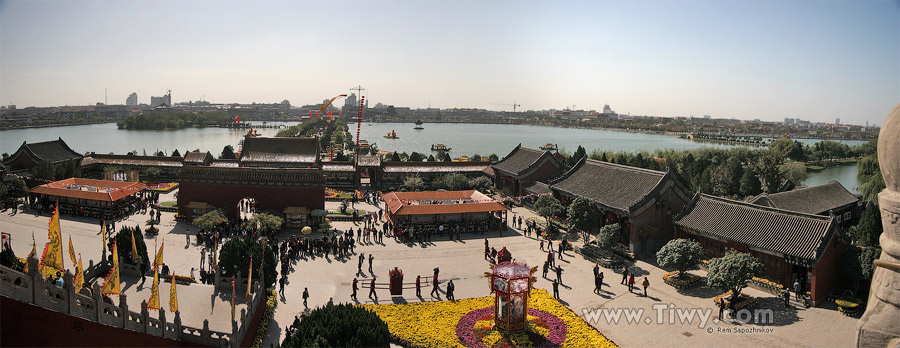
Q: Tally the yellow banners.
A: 14